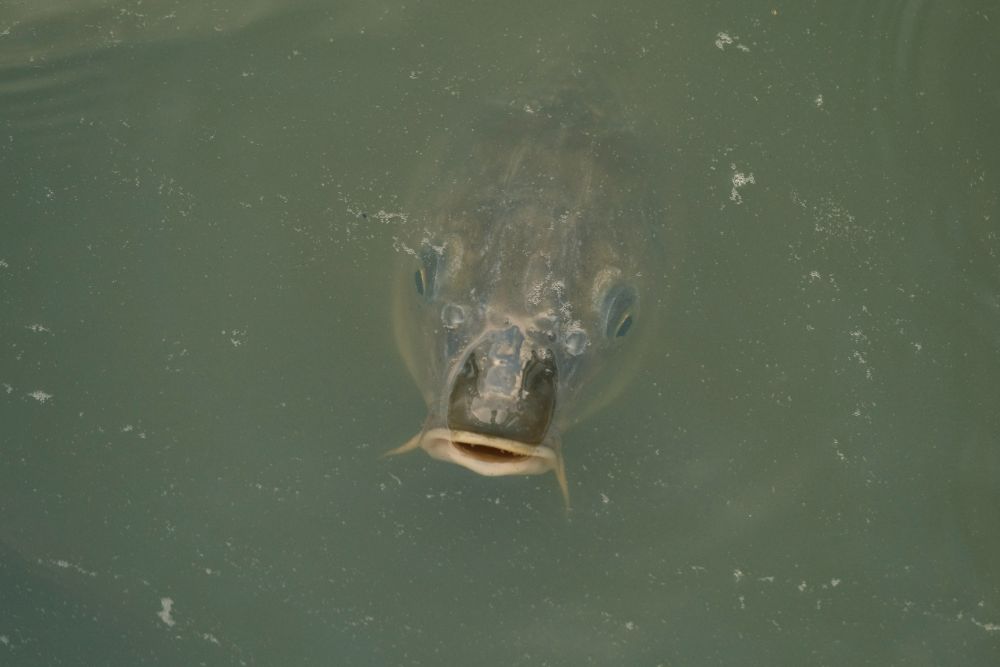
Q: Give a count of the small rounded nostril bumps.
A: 2